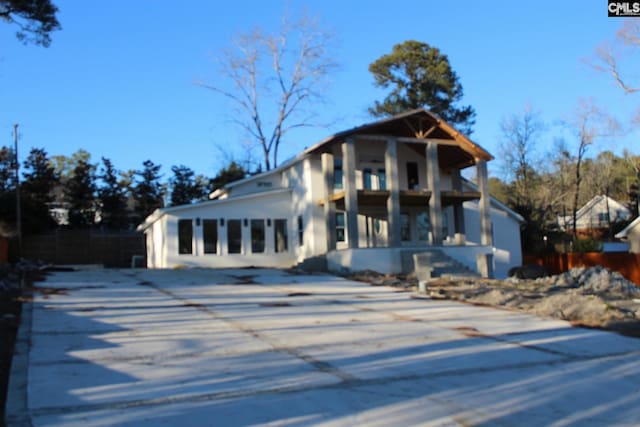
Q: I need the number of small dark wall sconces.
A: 4